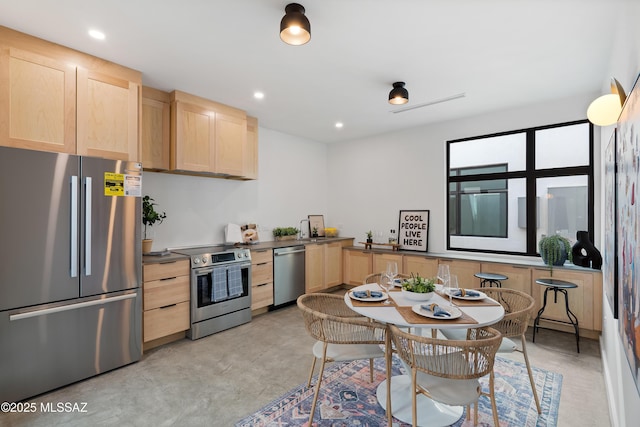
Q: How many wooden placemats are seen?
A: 4